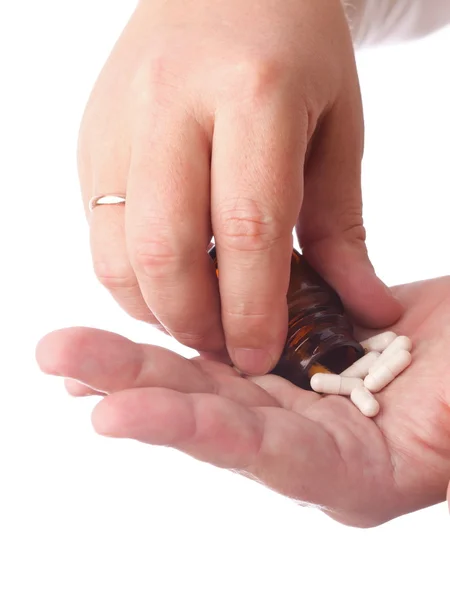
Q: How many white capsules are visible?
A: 6